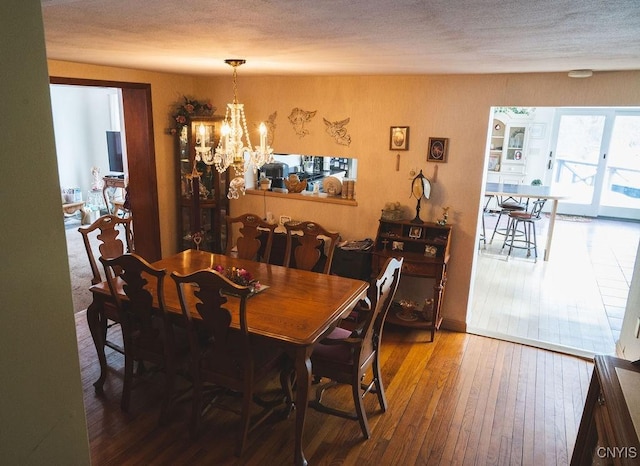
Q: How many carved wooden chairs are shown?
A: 6